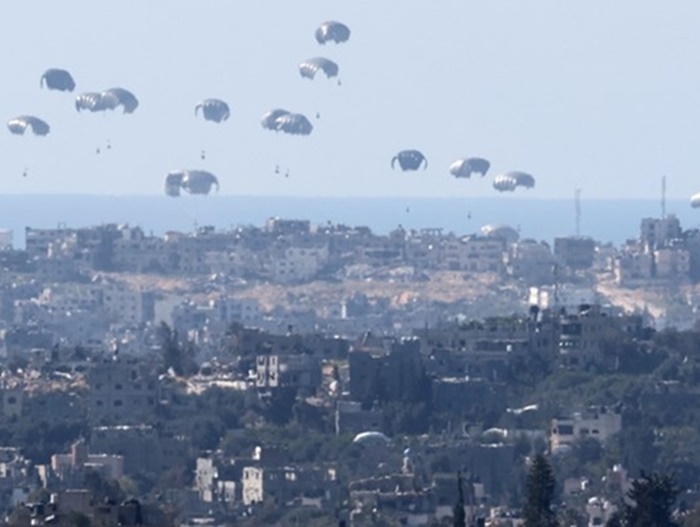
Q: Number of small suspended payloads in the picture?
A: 10